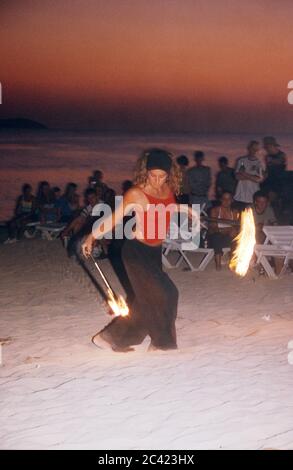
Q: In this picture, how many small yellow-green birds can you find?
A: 0